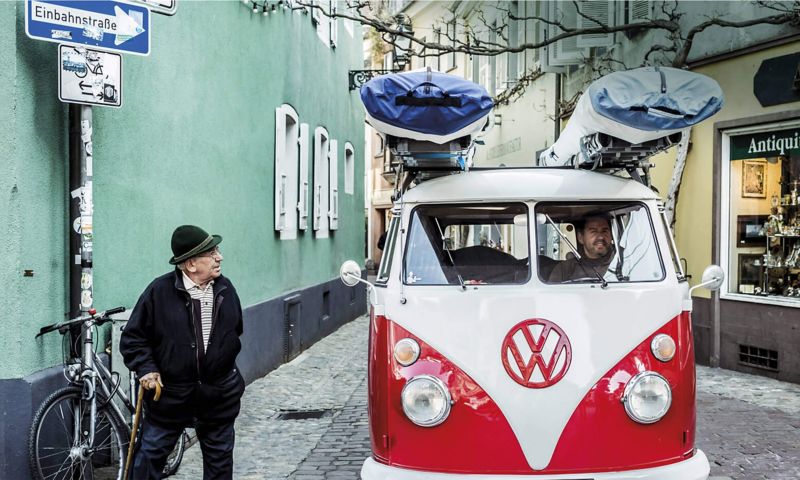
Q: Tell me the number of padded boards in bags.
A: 2